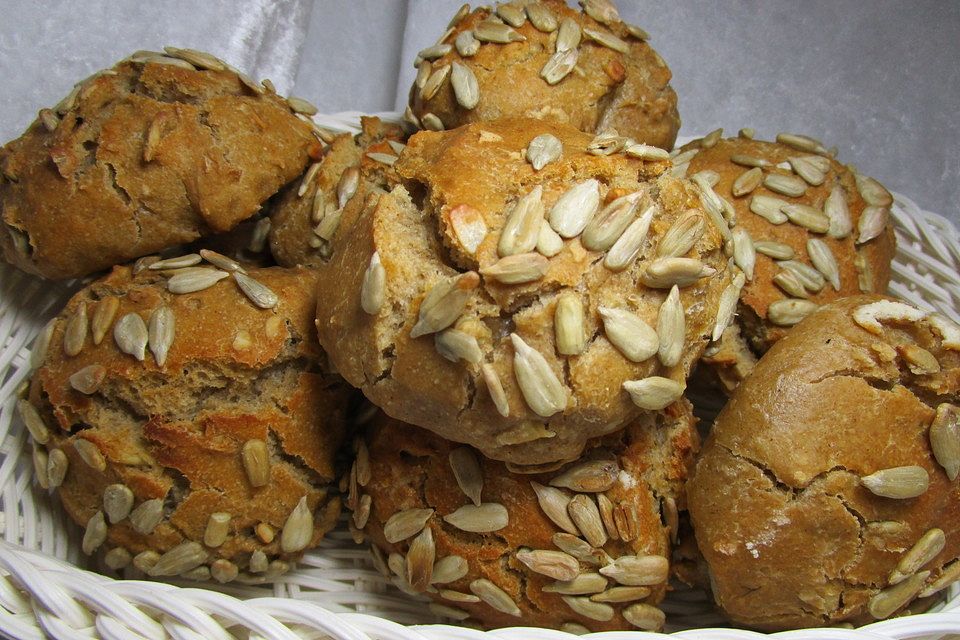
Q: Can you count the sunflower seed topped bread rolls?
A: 8